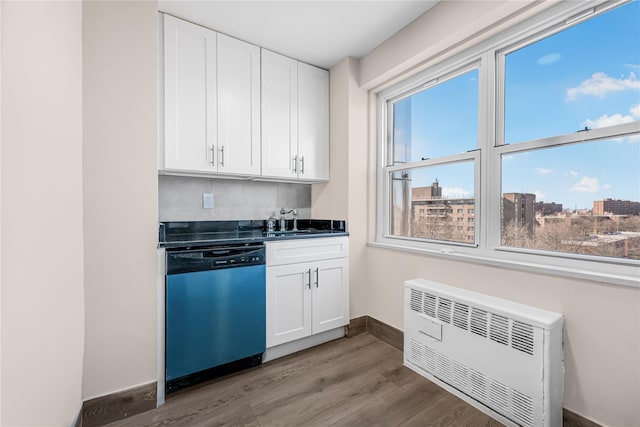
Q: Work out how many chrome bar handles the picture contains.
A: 6